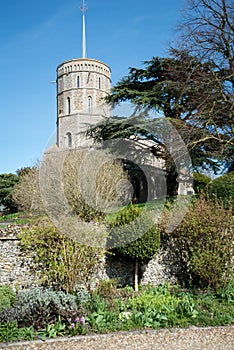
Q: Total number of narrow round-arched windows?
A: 5